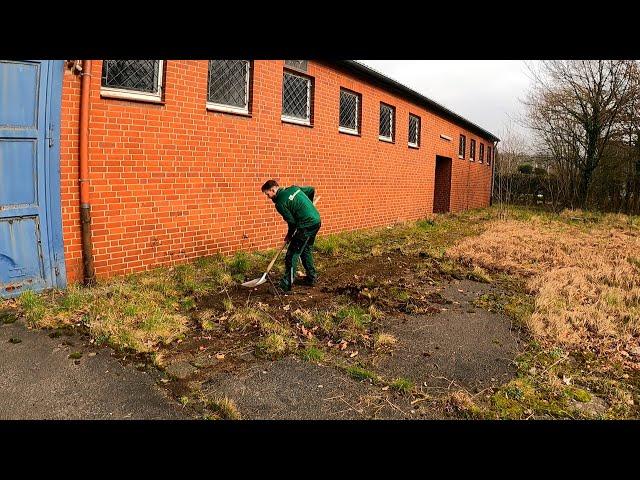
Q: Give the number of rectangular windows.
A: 10